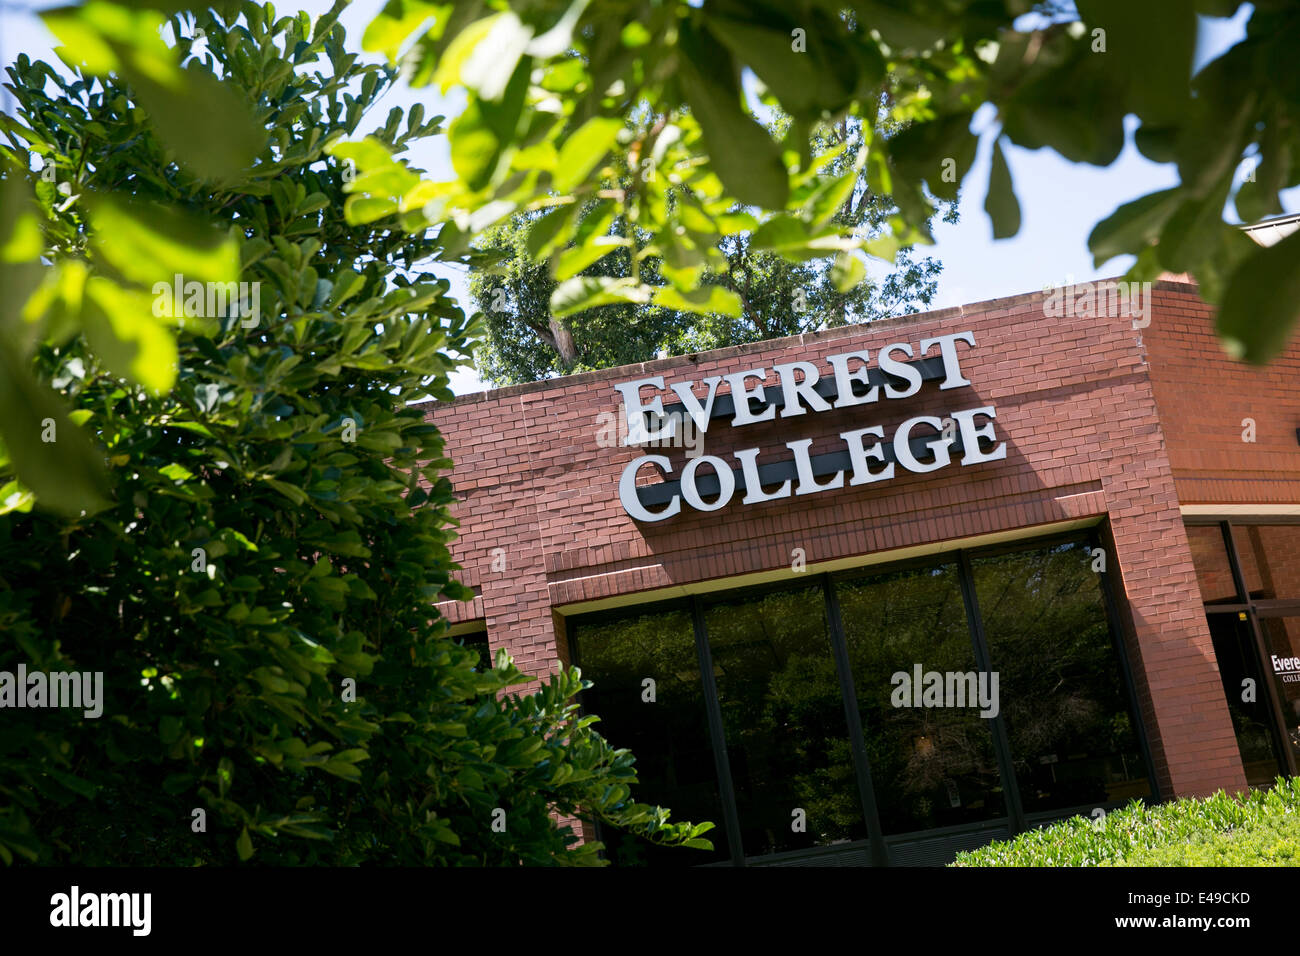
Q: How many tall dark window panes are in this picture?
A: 4